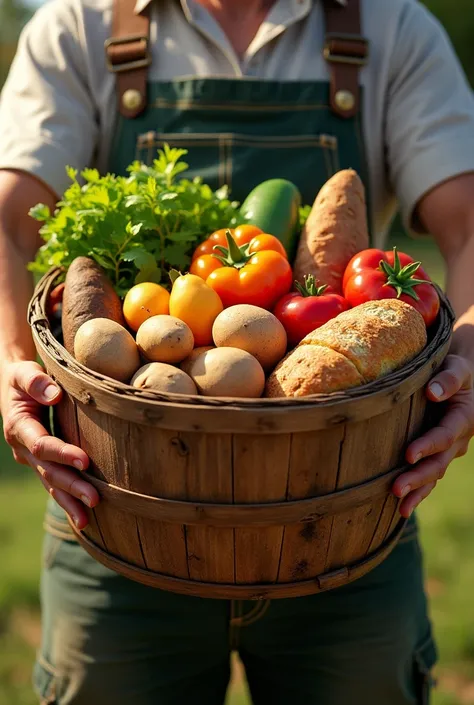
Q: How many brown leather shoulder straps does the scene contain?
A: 2